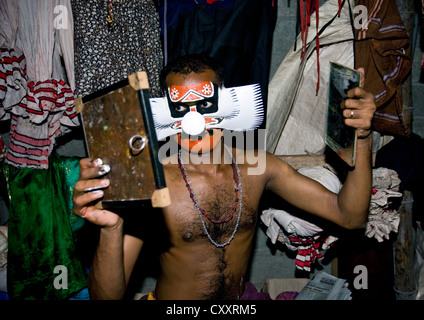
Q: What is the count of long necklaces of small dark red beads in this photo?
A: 1